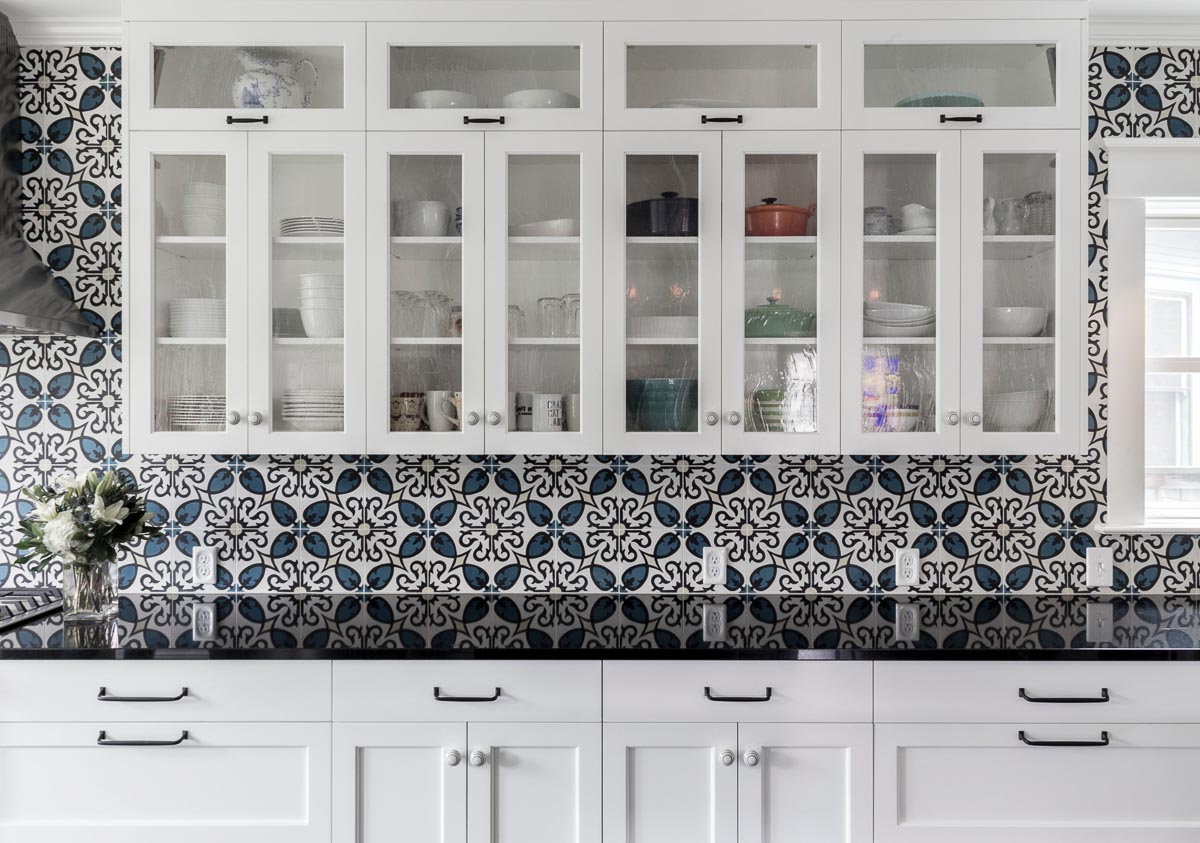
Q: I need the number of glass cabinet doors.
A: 12